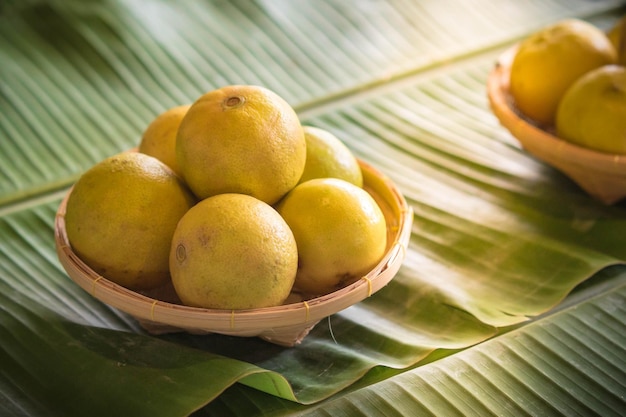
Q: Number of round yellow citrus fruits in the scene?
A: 9